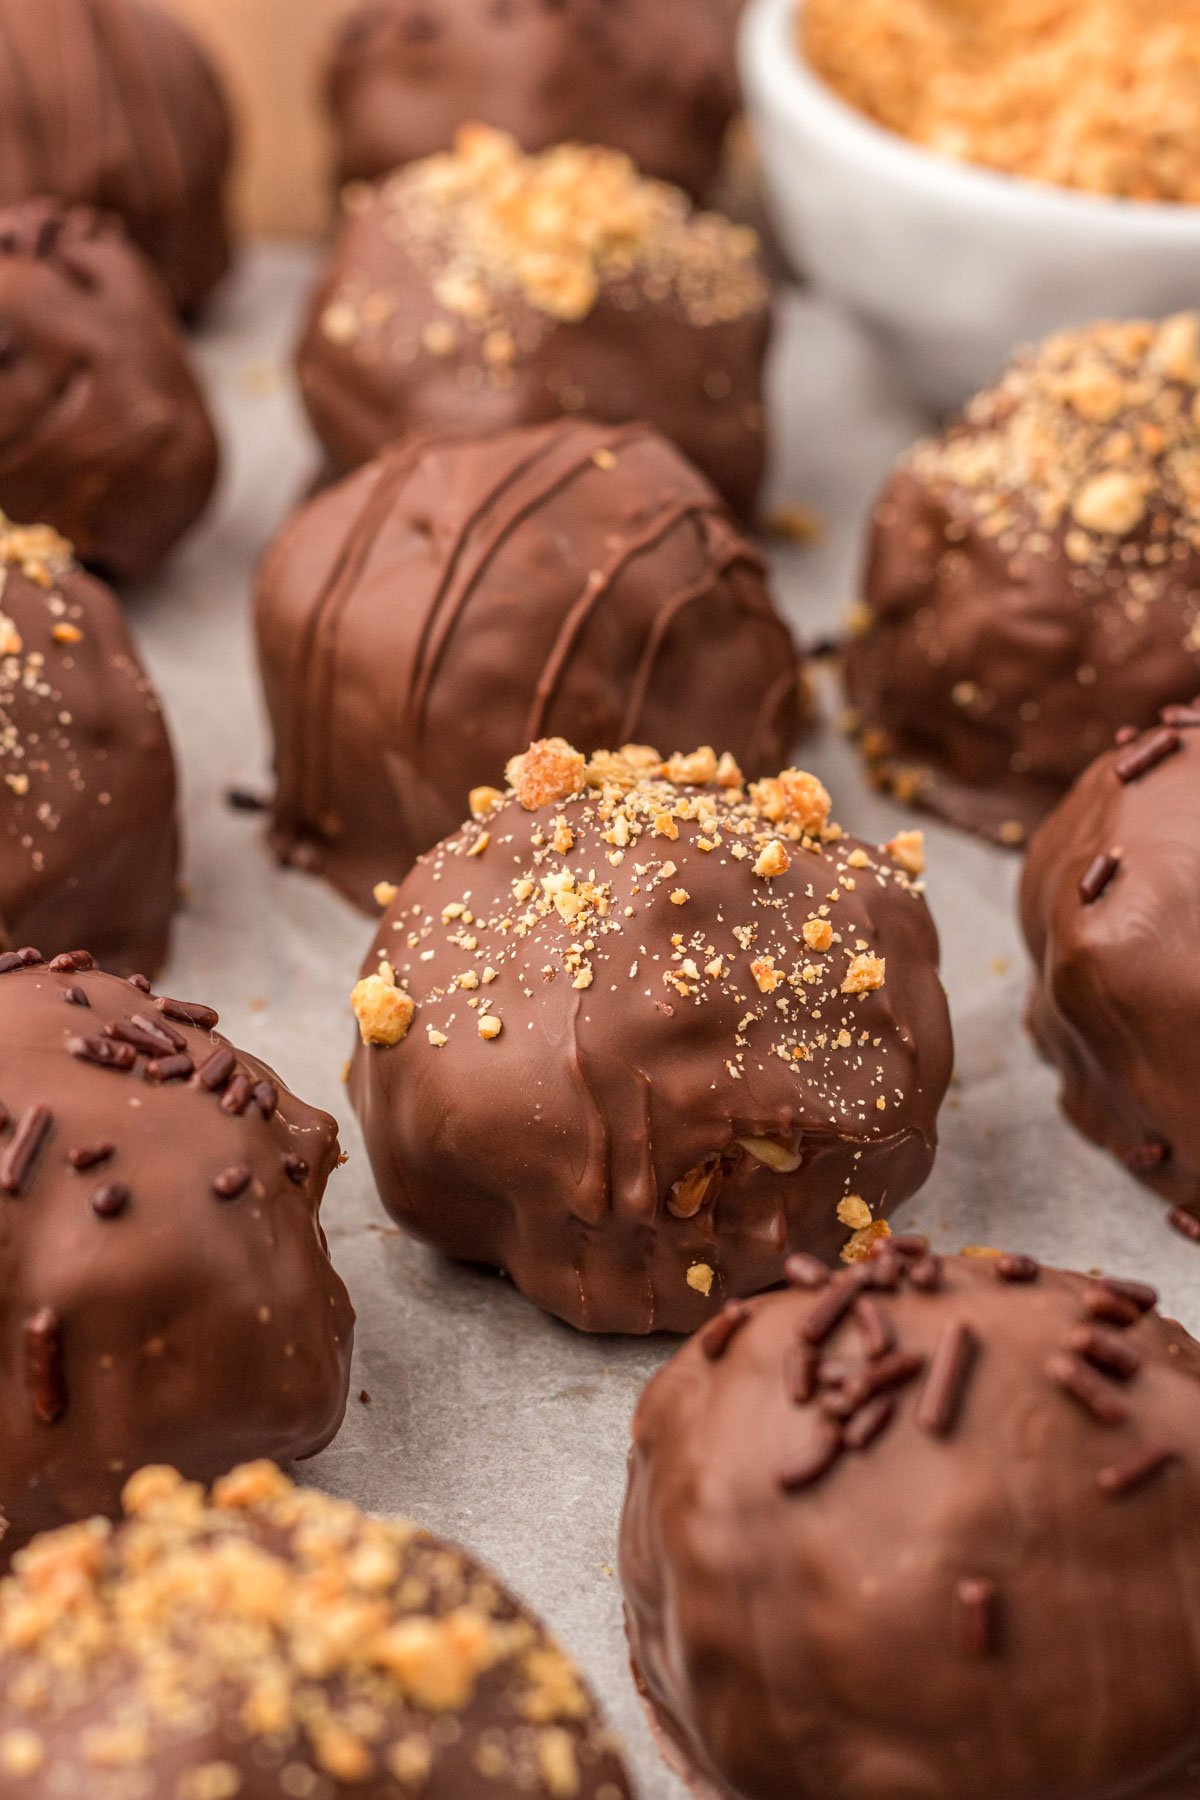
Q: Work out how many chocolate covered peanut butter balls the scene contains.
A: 12